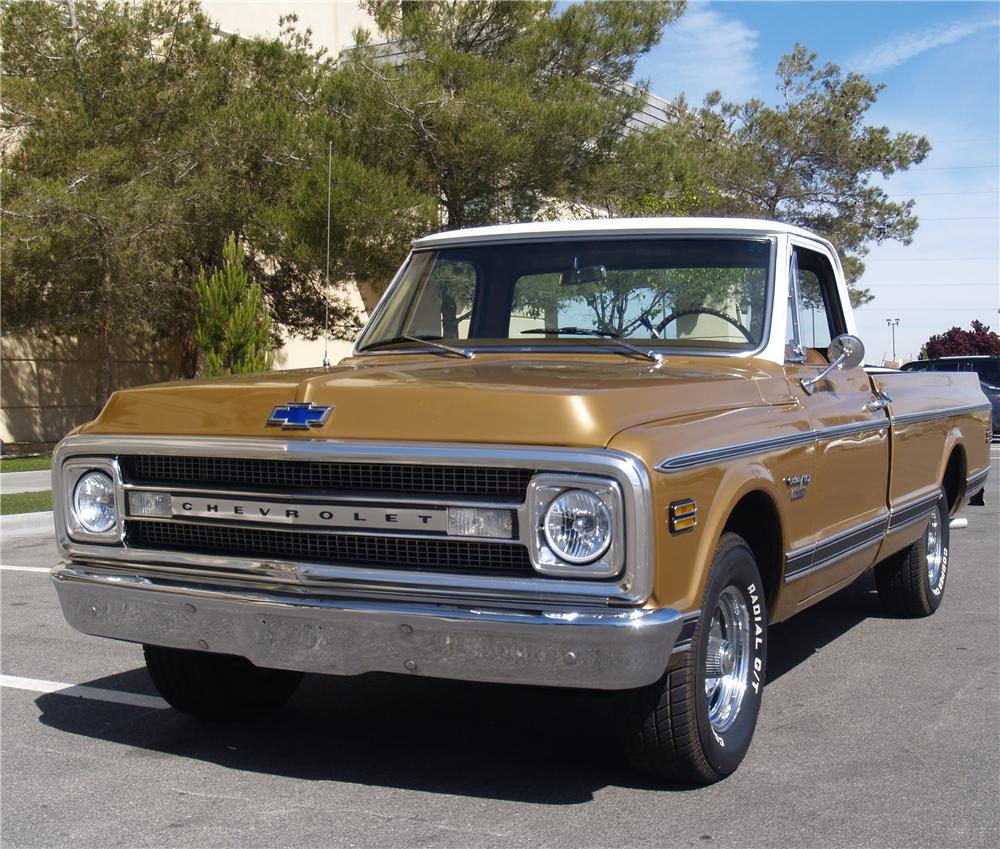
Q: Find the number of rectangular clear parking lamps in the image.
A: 2